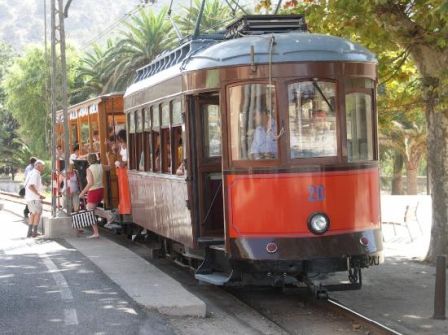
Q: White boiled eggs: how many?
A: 0